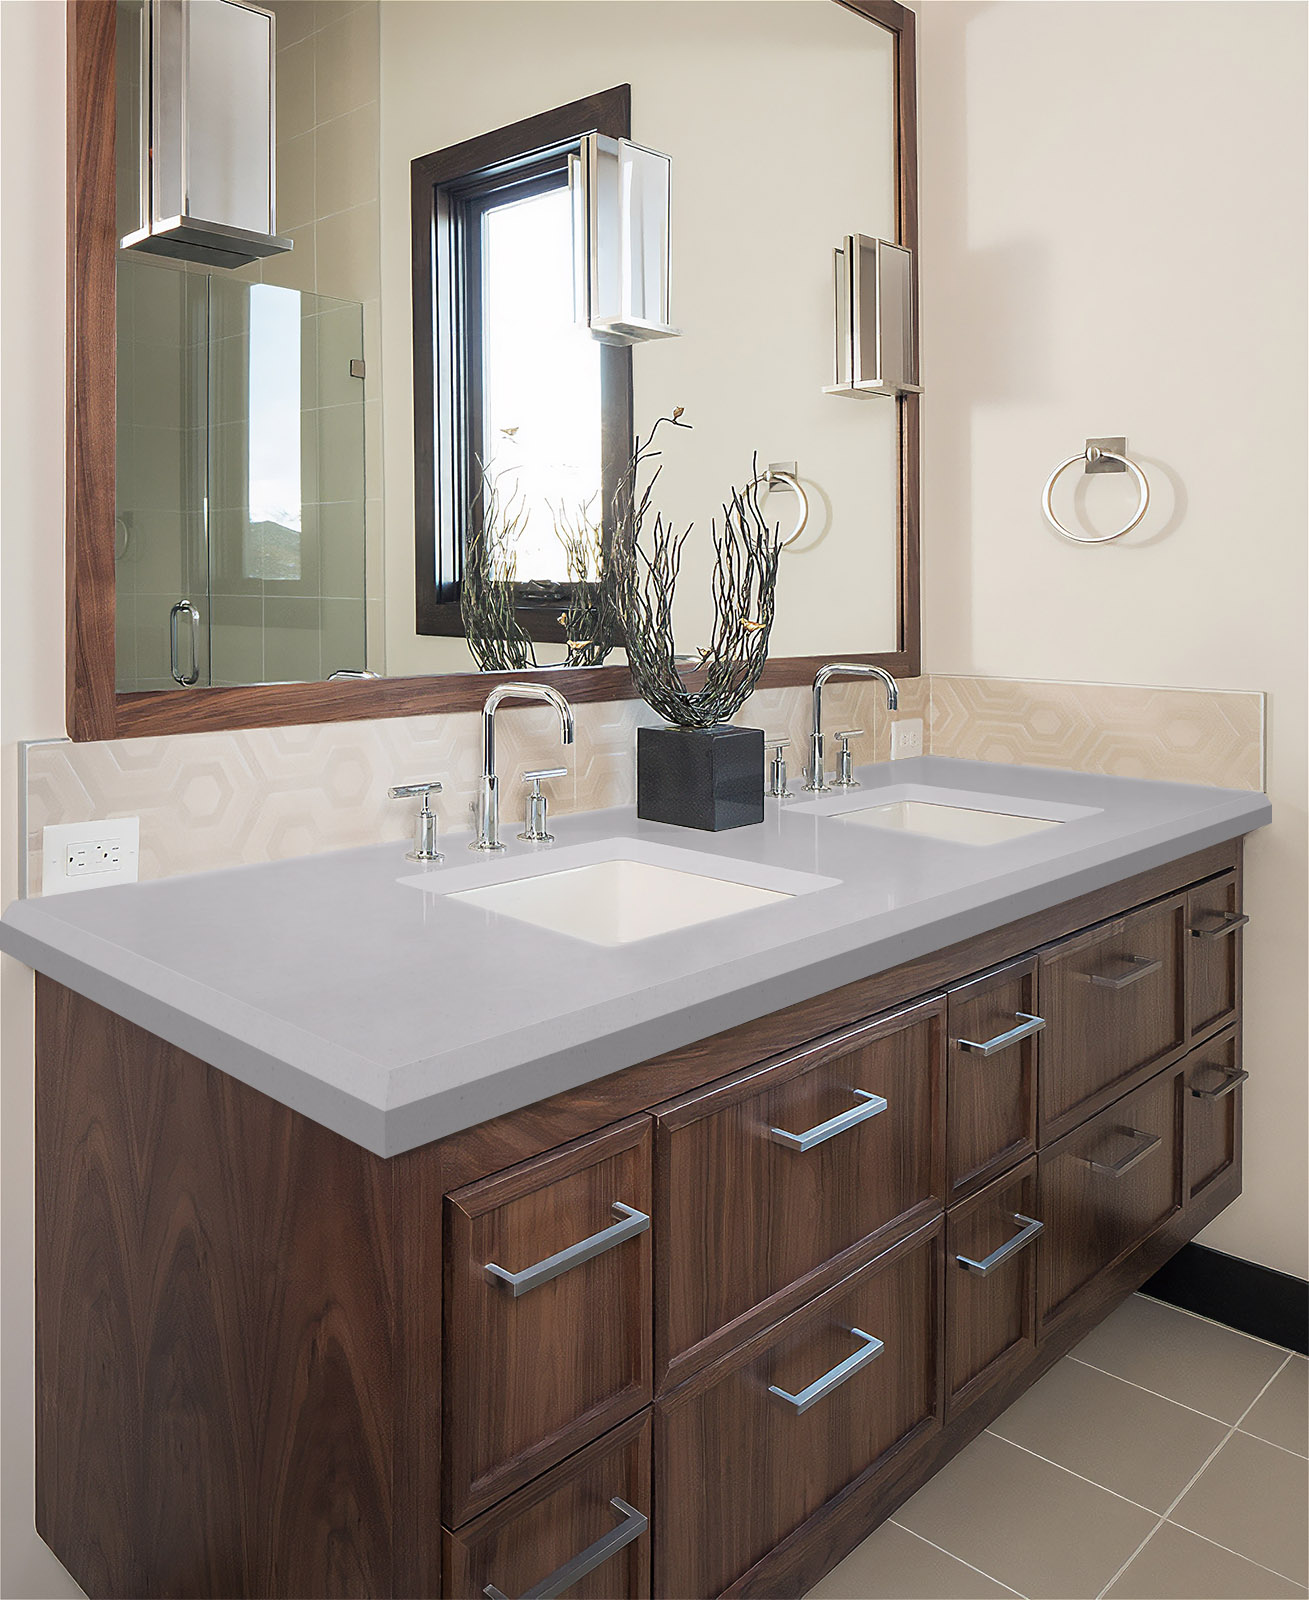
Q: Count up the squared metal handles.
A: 10